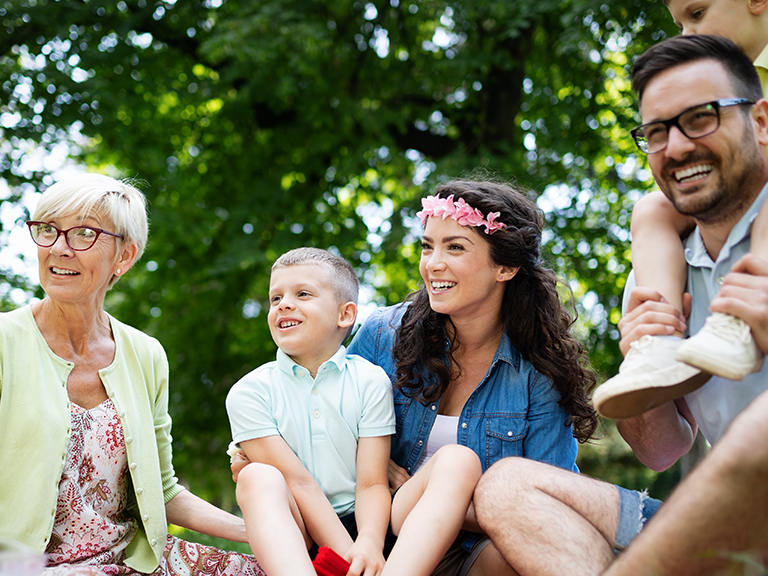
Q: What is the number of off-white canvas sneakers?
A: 2